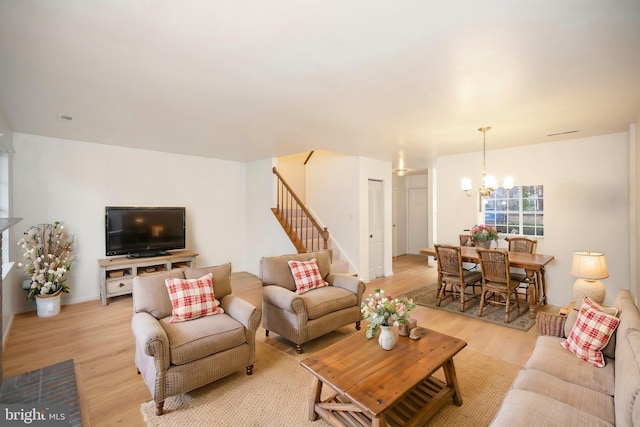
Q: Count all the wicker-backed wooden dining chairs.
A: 4